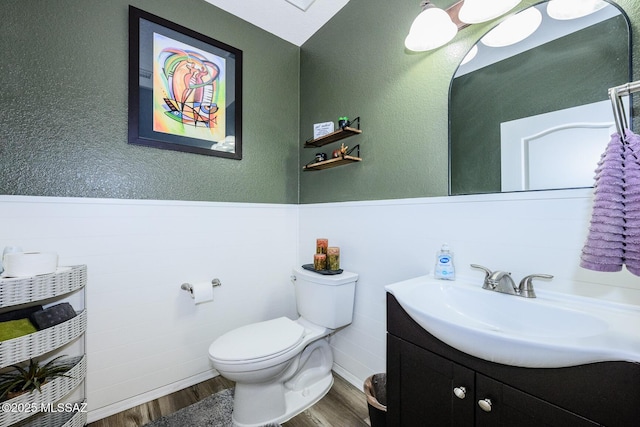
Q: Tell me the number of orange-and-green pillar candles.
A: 3